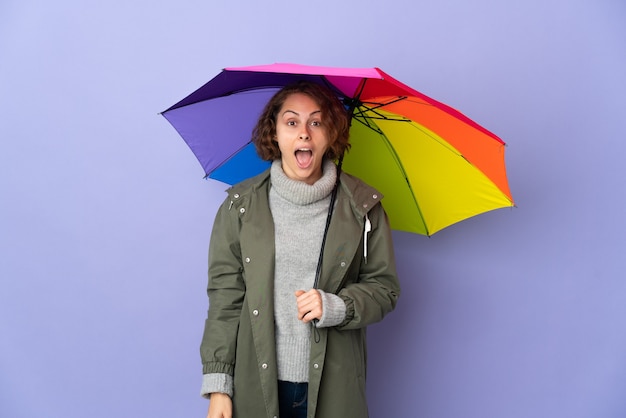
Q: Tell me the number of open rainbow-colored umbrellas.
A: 1